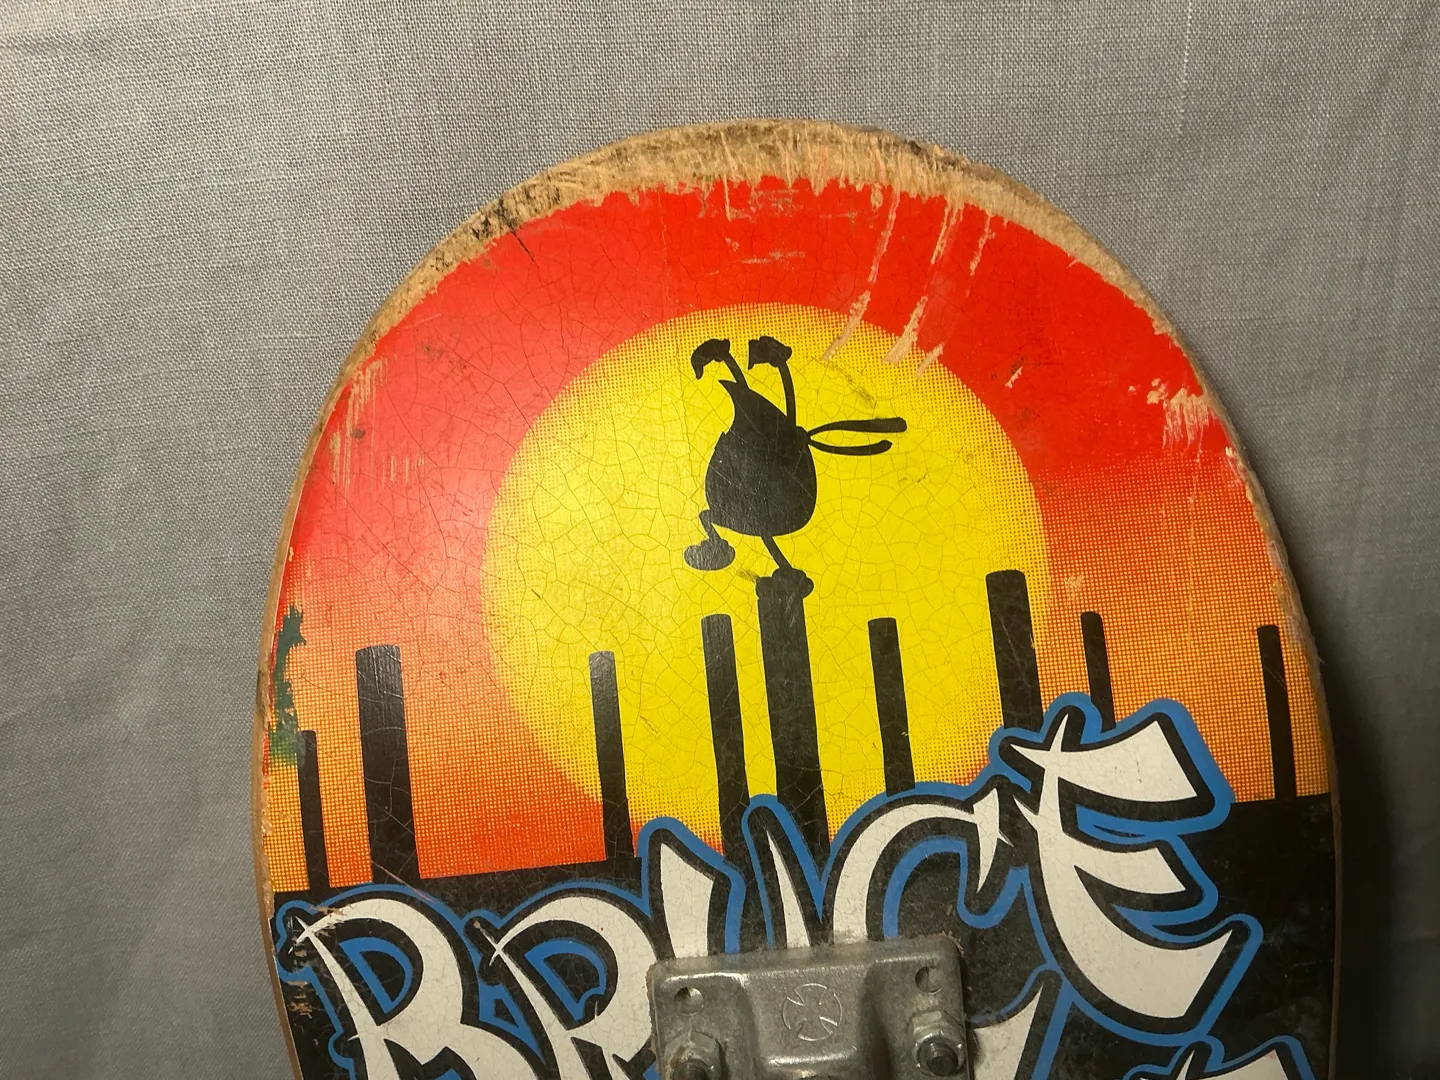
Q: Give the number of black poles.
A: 9